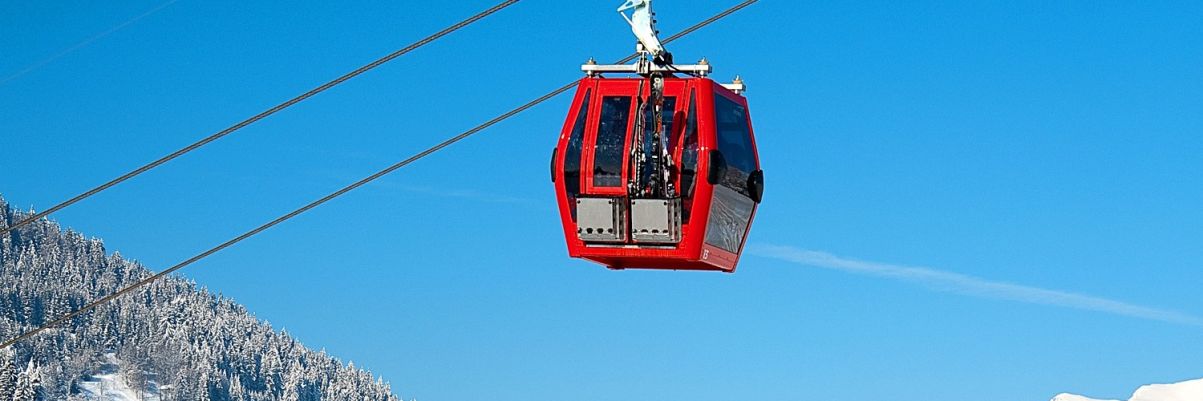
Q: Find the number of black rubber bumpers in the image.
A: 3